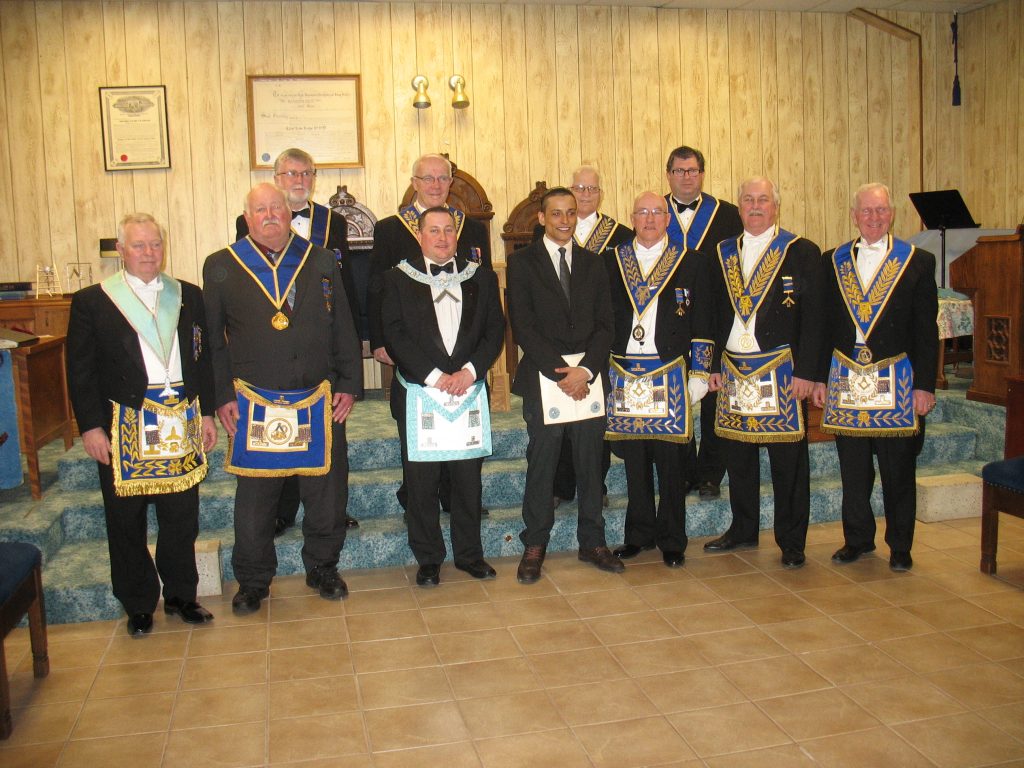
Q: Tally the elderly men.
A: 8